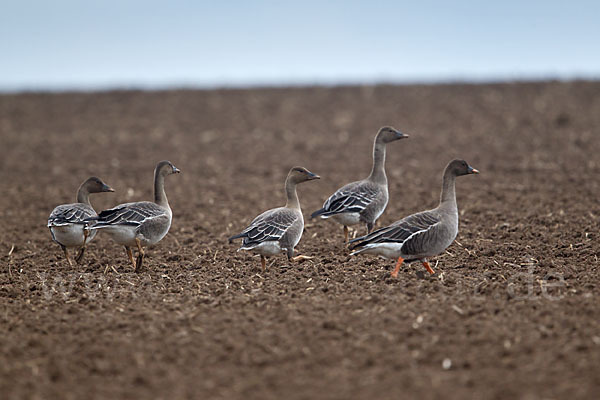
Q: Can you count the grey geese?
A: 5